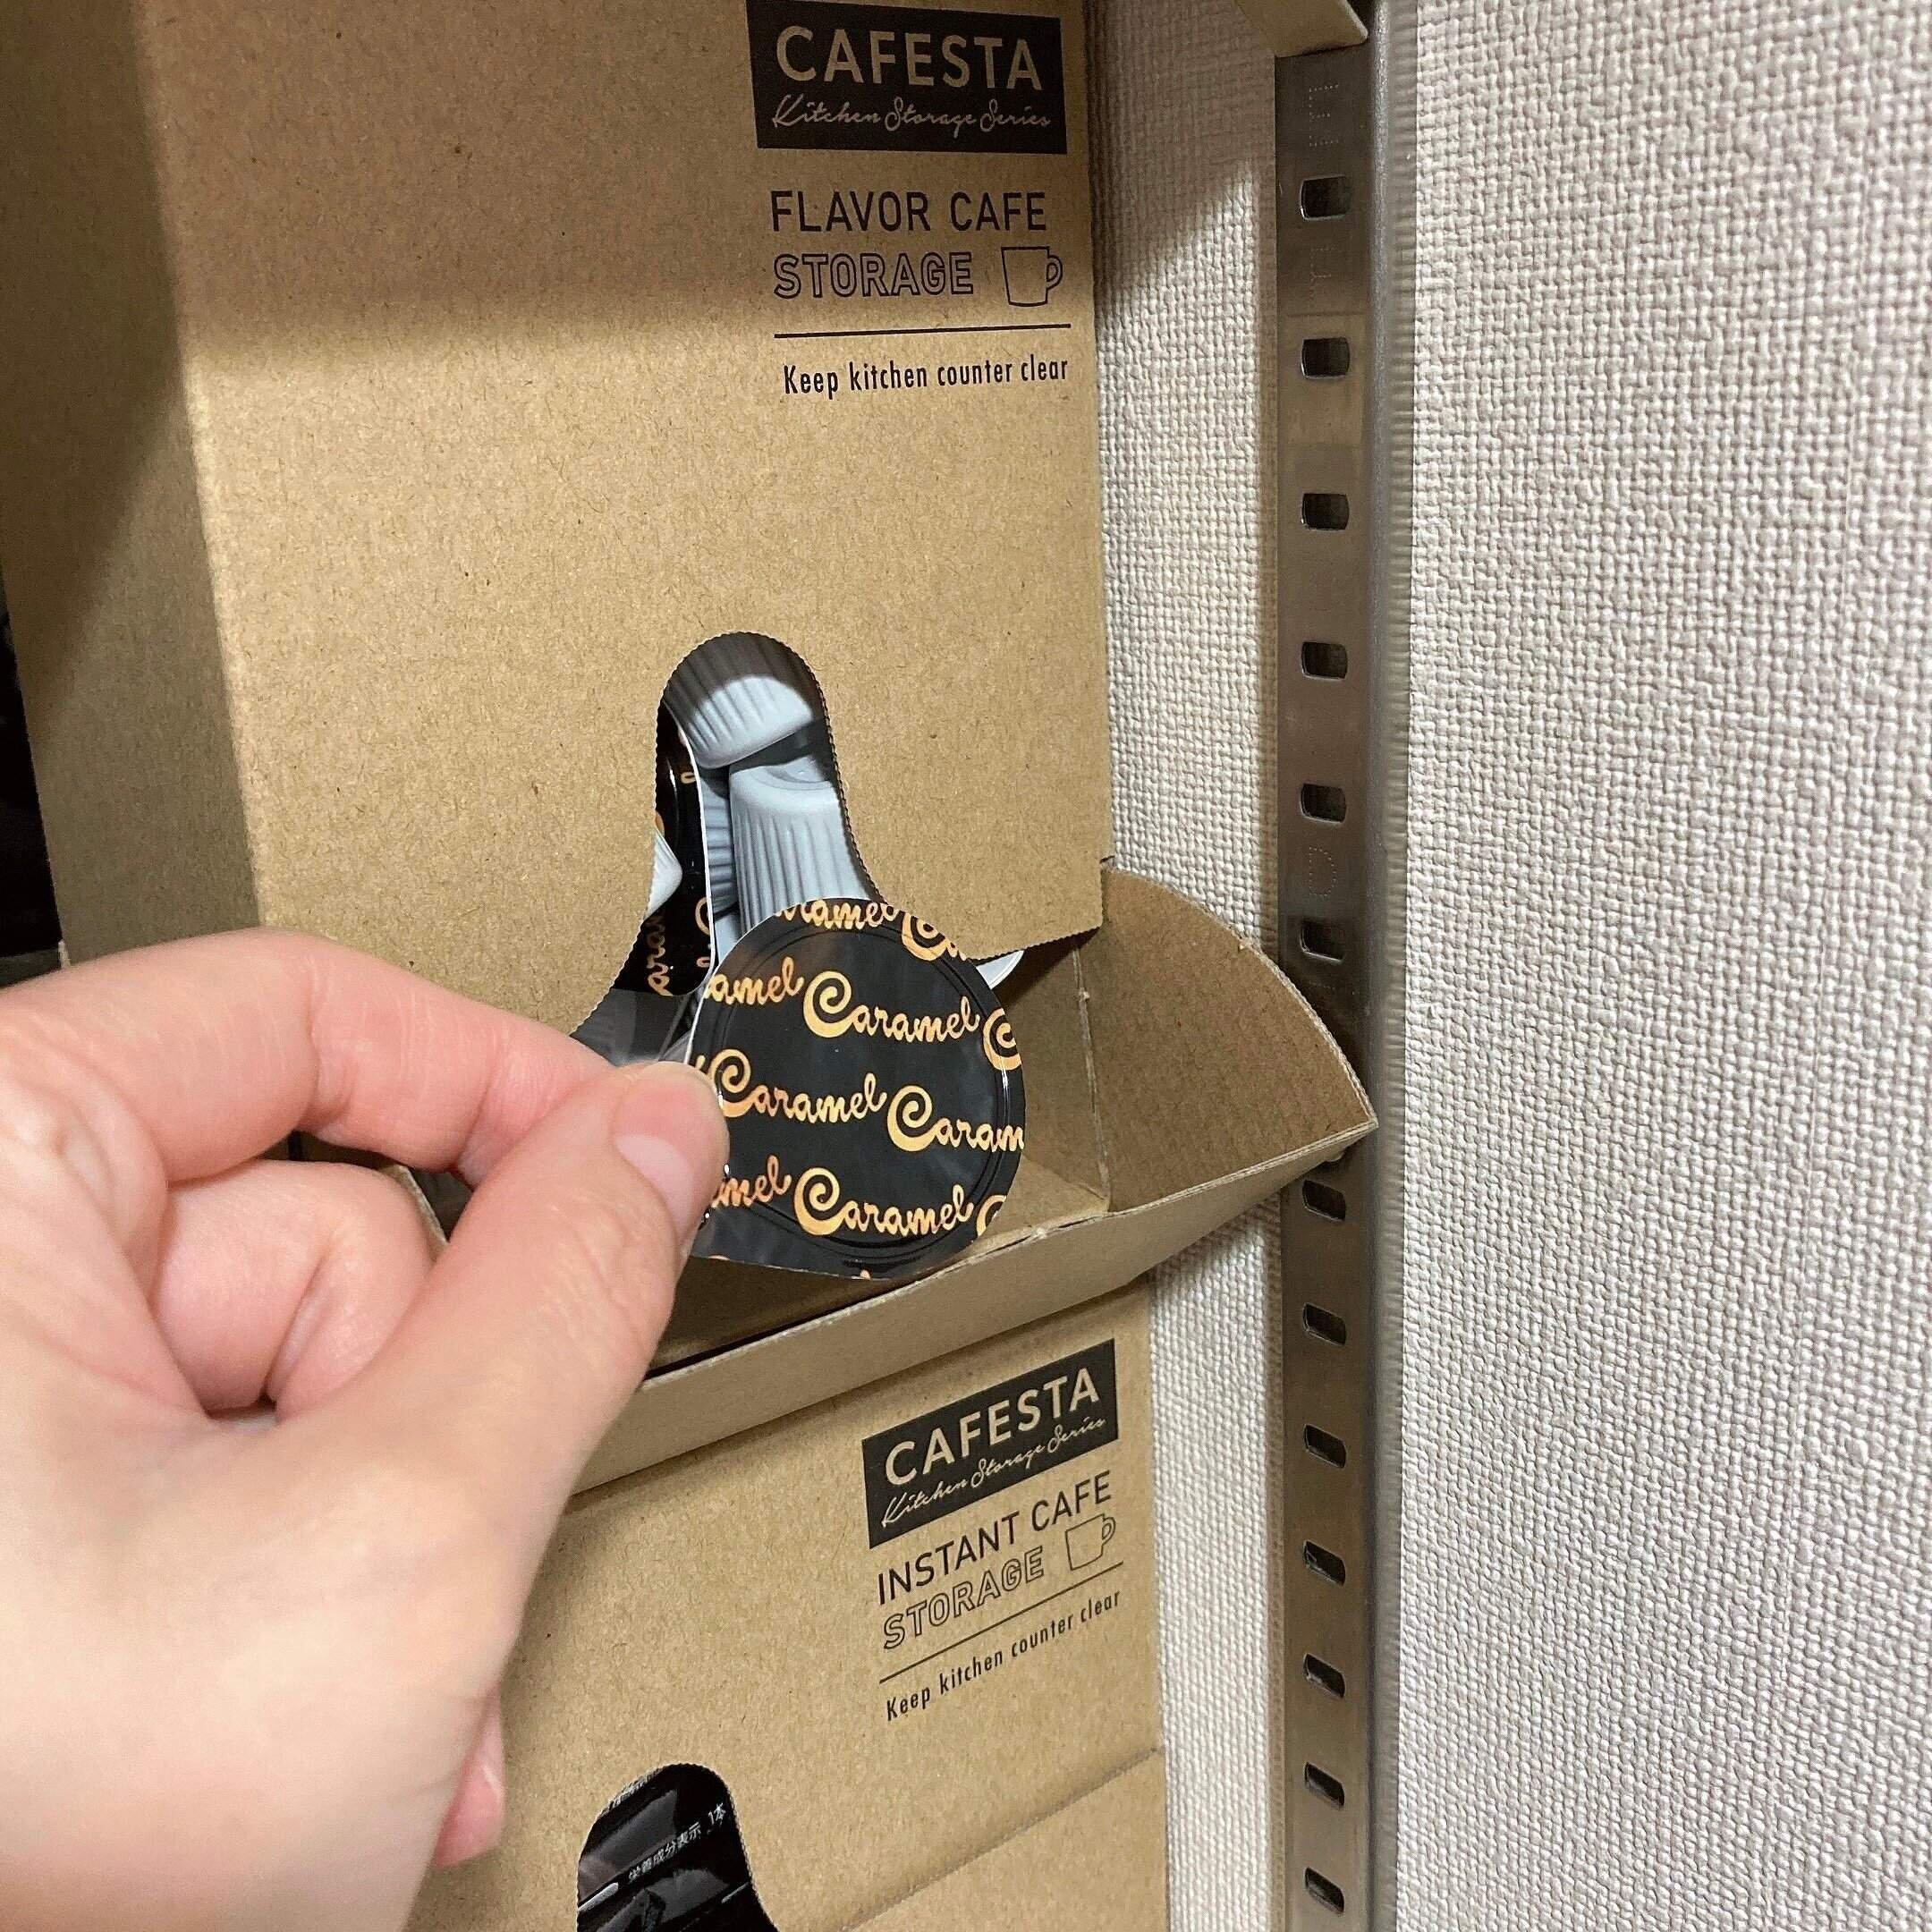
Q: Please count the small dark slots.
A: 13